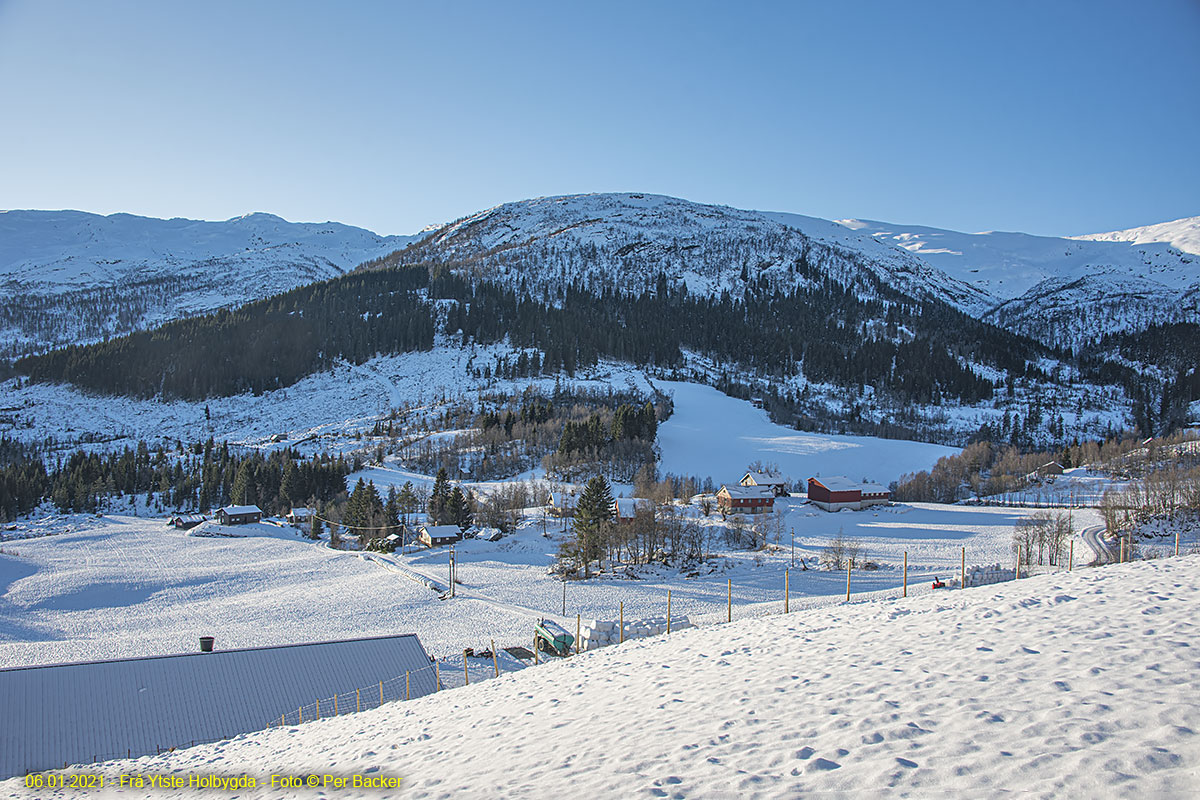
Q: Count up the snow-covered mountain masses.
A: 3